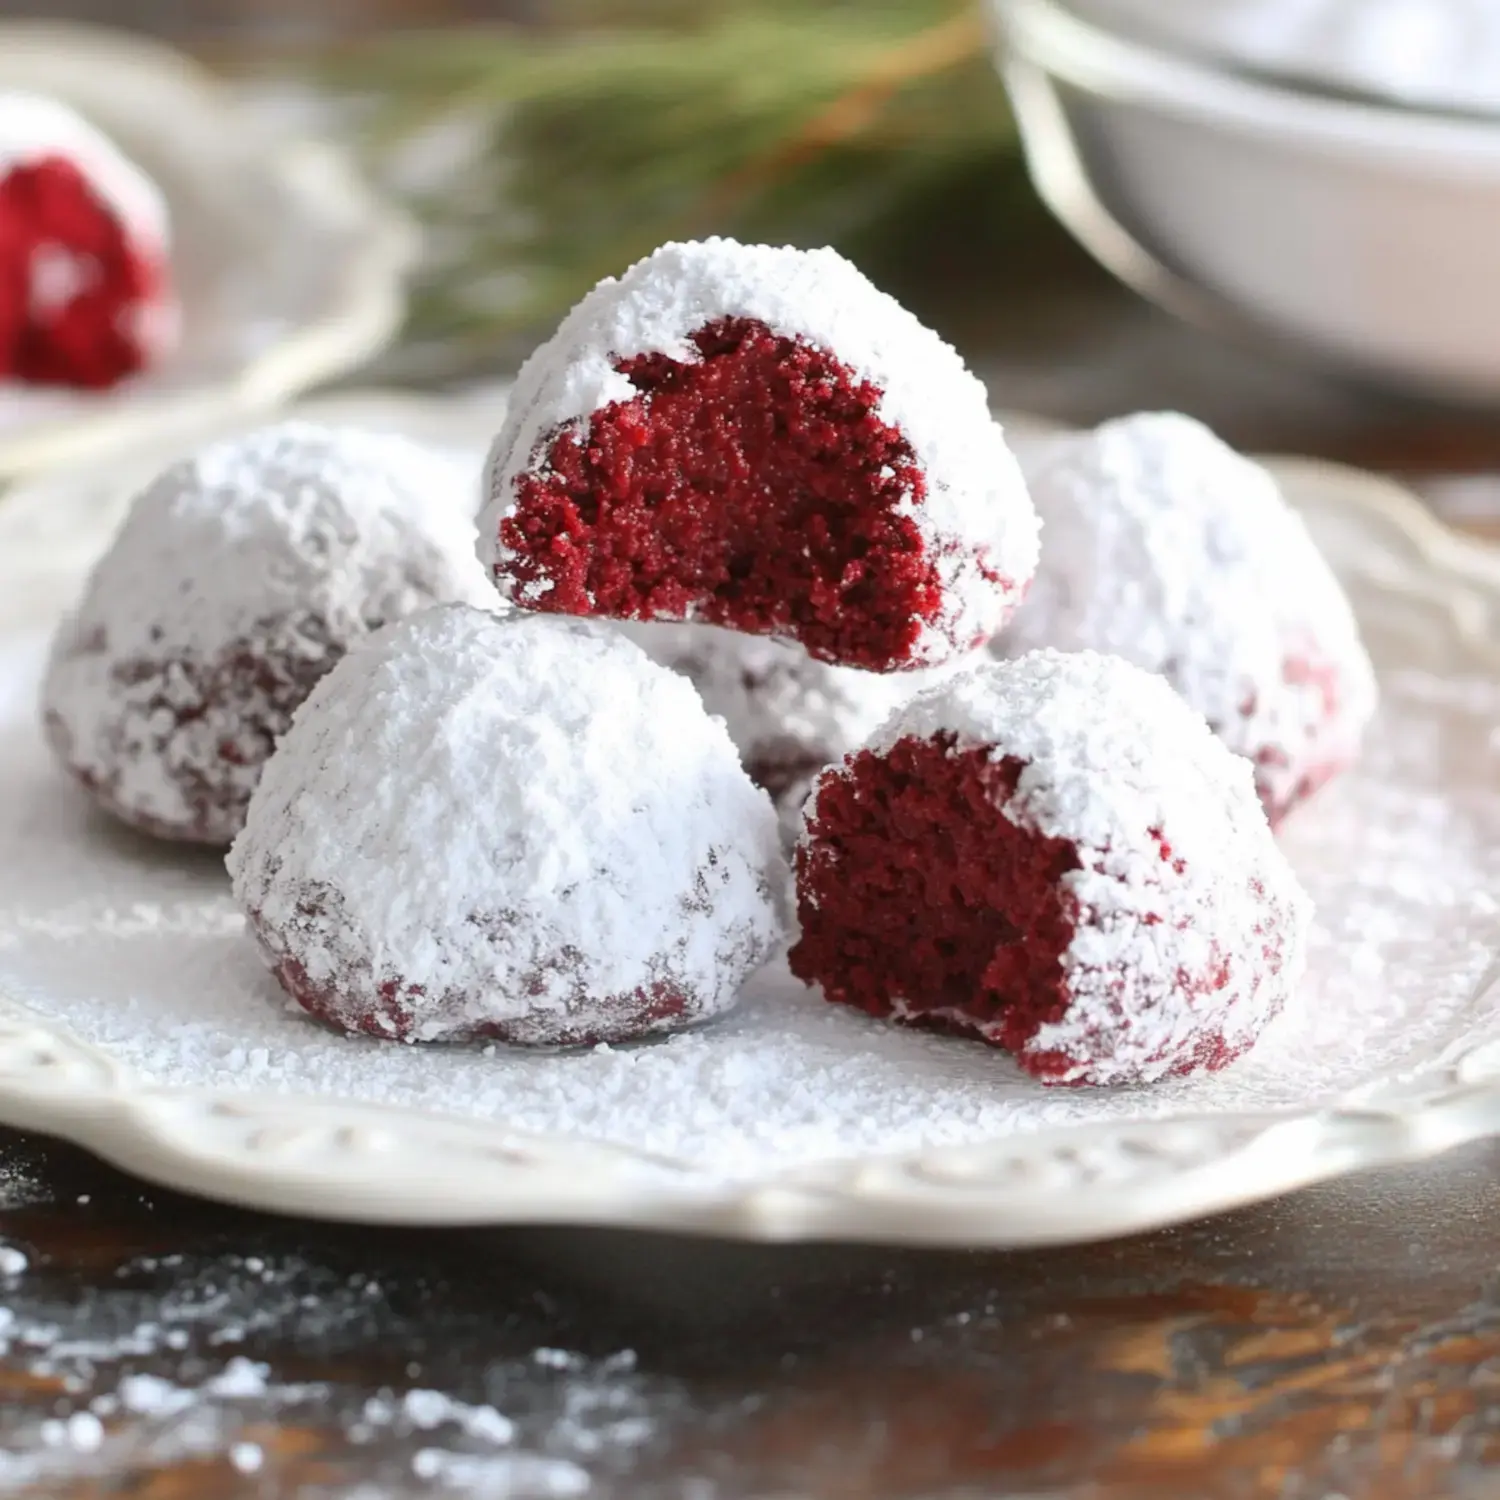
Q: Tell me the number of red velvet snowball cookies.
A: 7